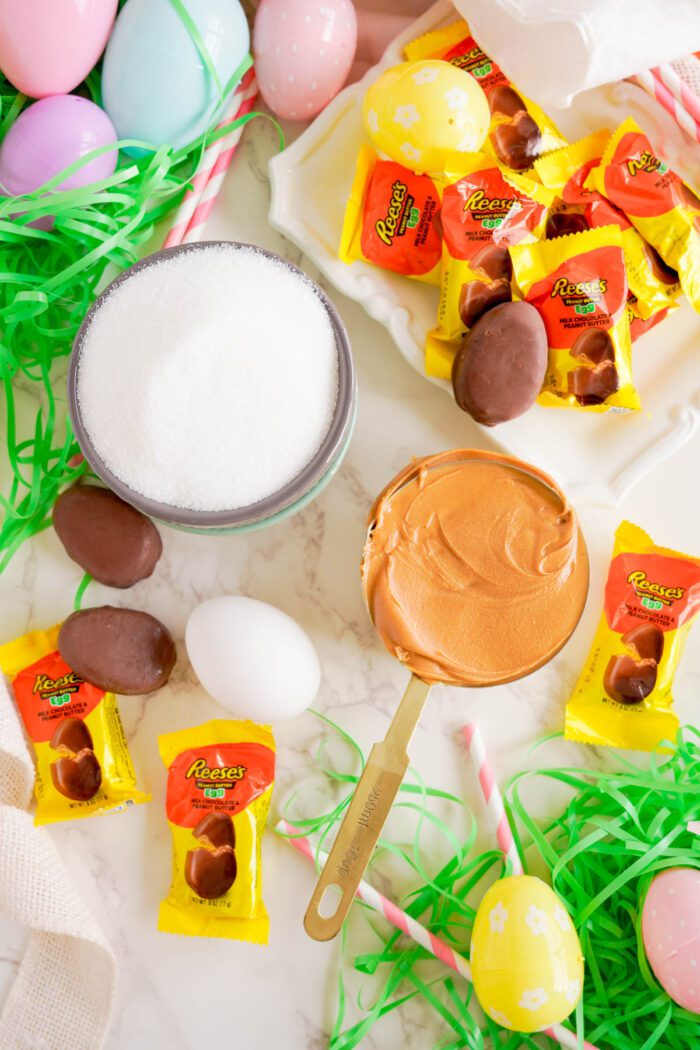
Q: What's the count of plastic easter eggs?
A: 7